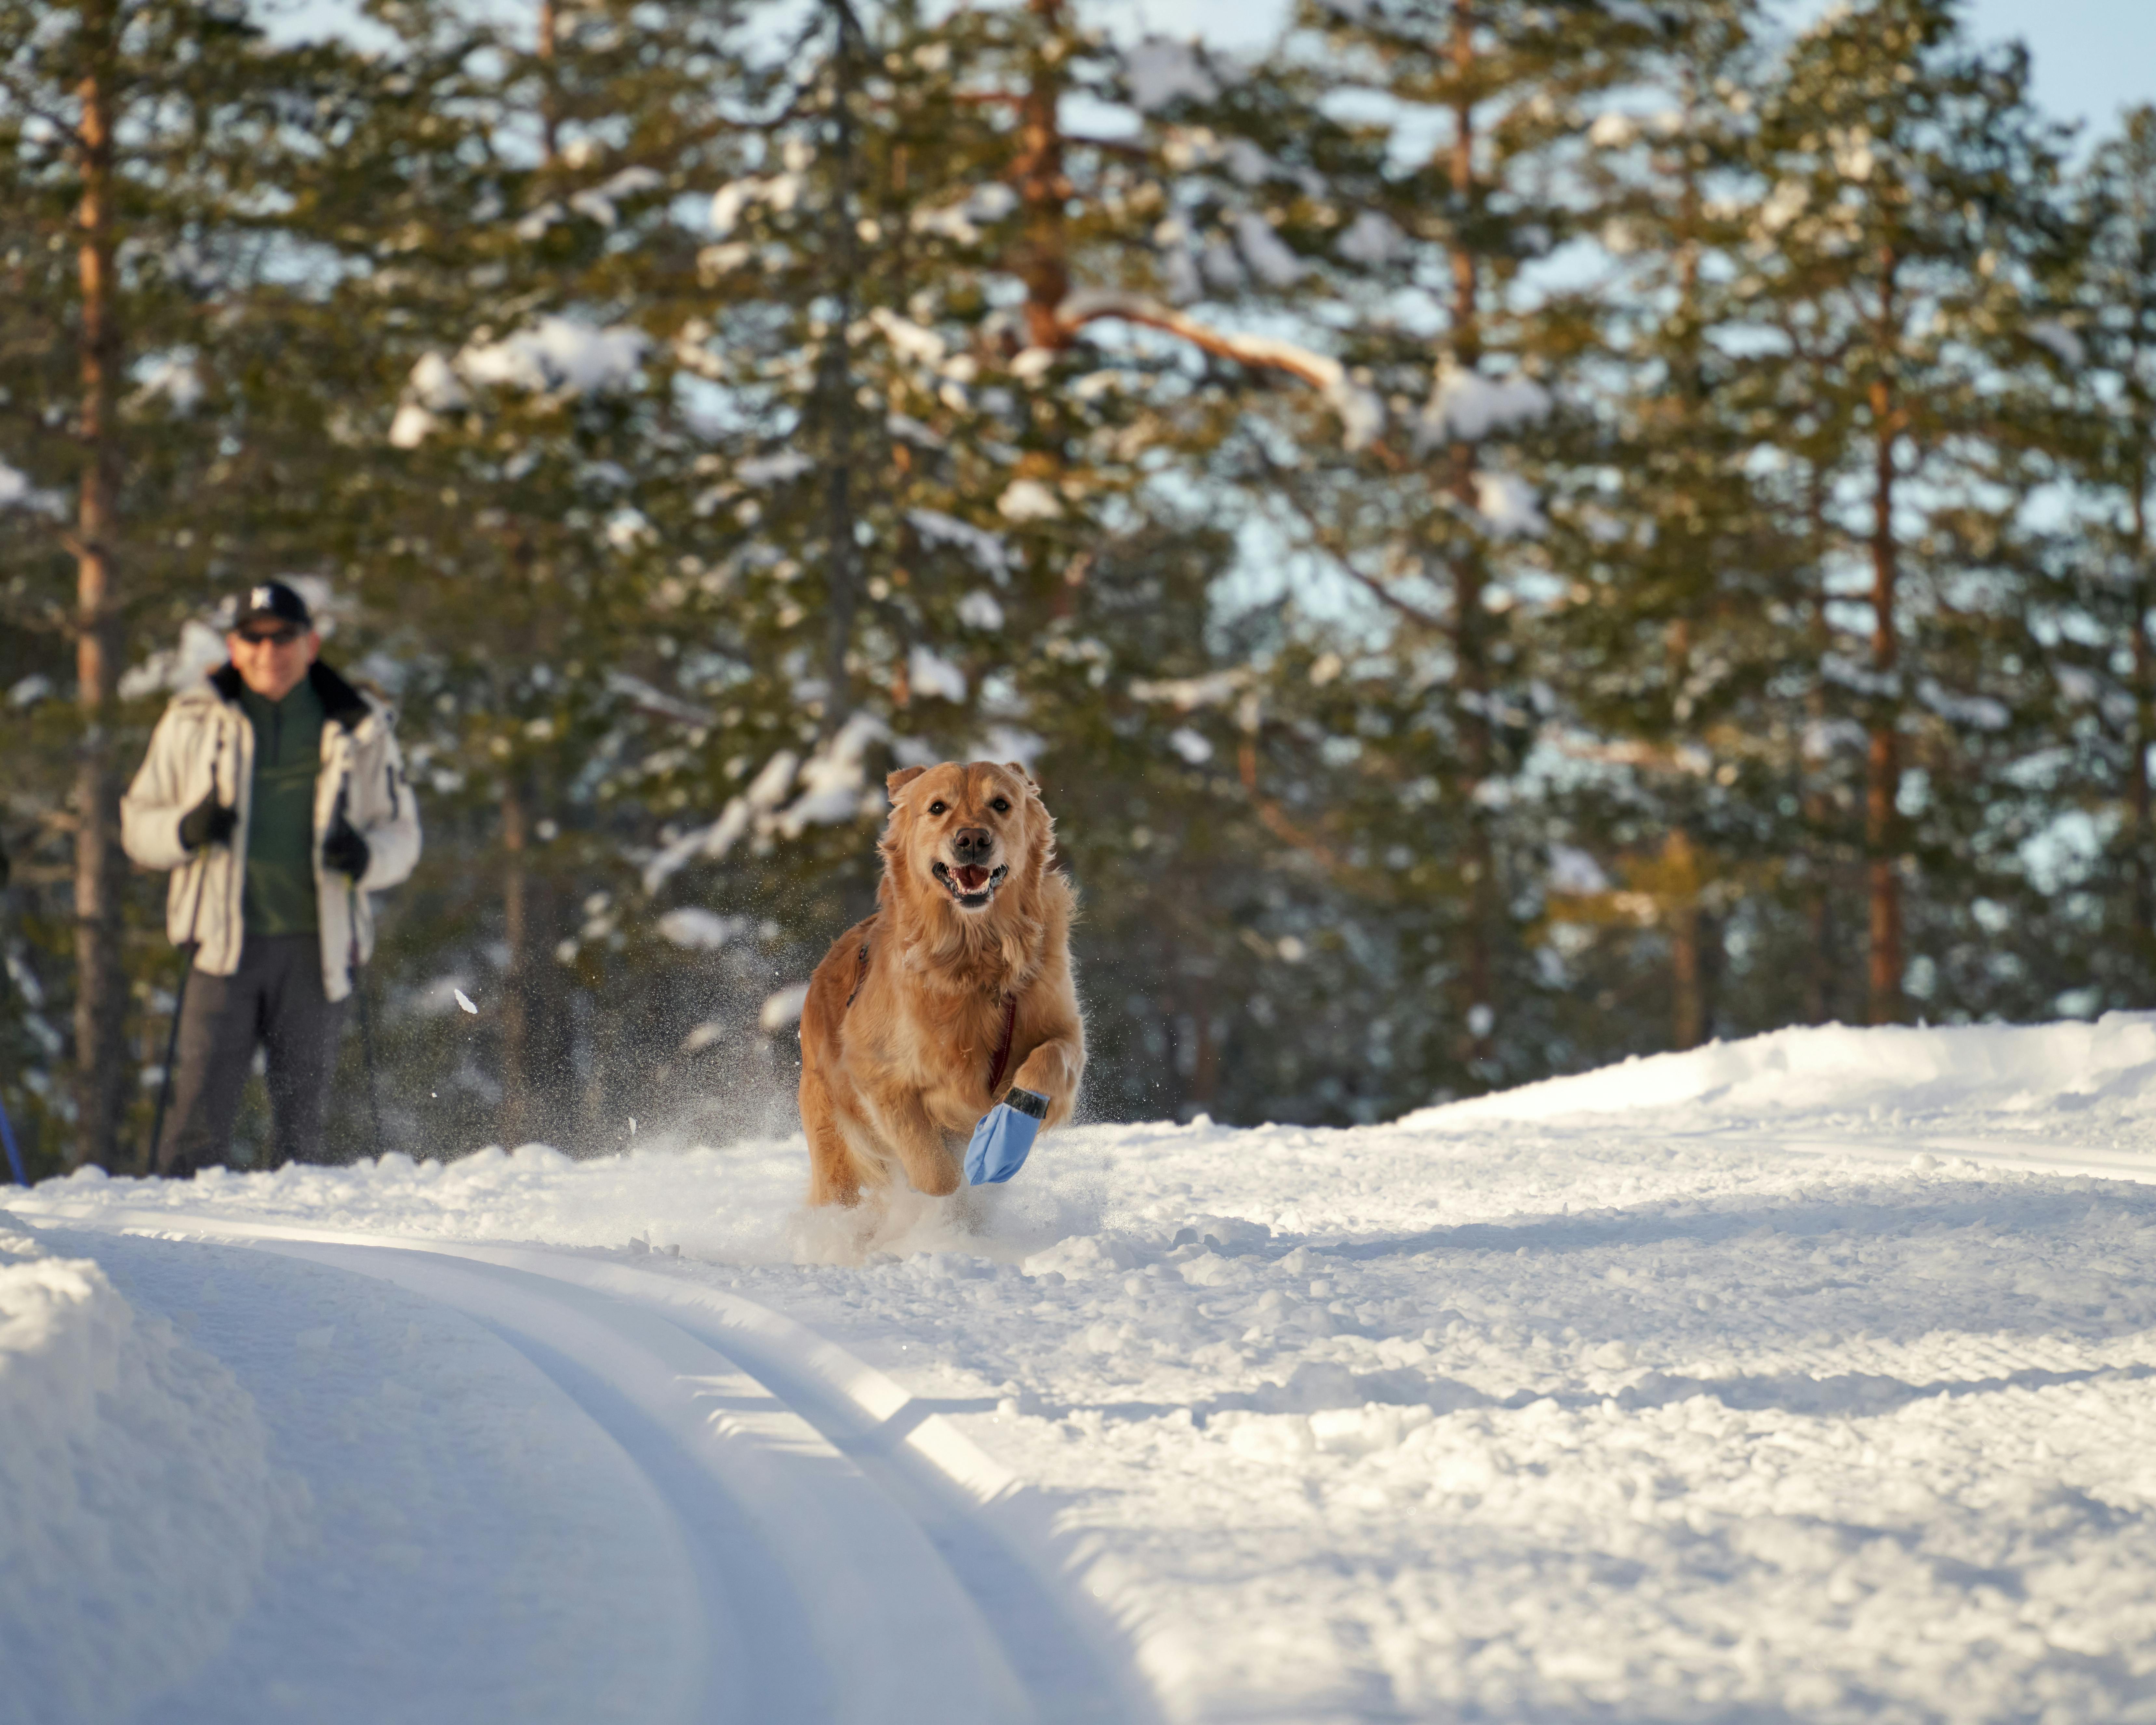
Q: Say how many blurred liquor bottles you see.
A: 0